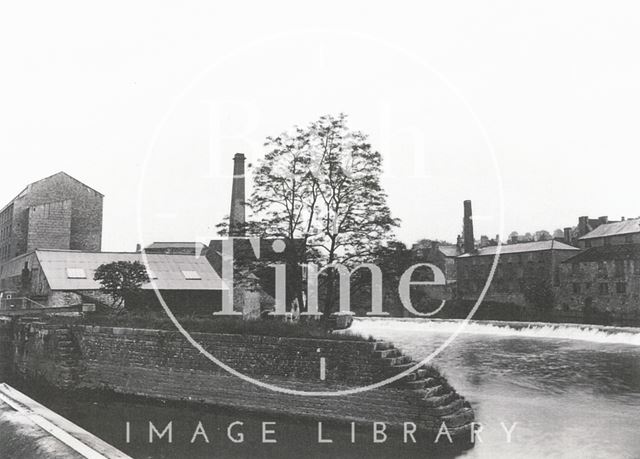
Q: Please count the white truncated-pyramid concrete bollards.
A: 0